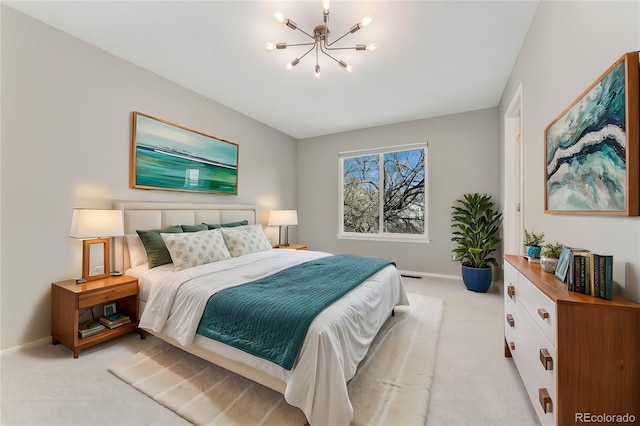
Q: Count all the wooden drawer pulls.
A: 6